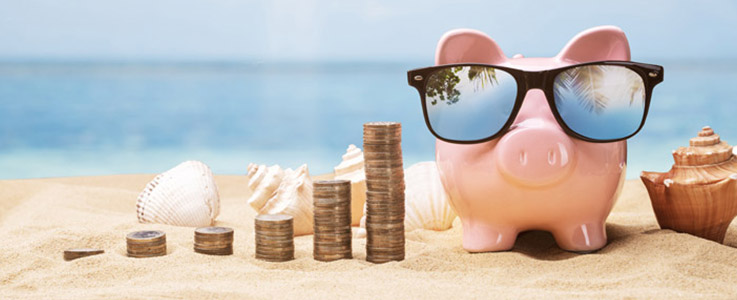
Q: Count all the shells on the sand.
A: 5